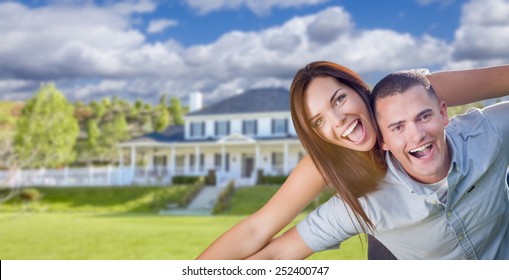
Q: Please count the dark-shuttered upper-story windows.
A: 4